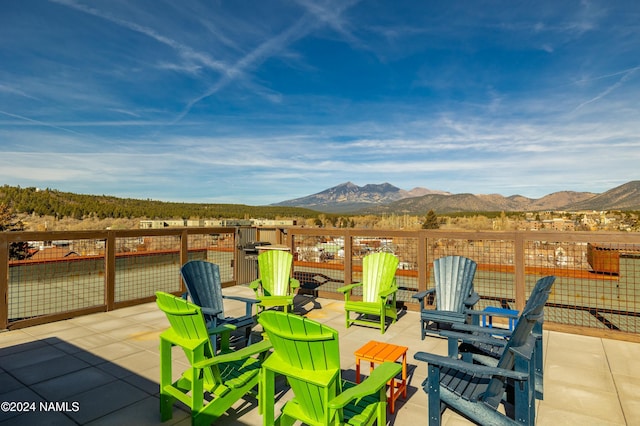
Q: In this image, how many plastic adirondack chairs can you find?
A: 8